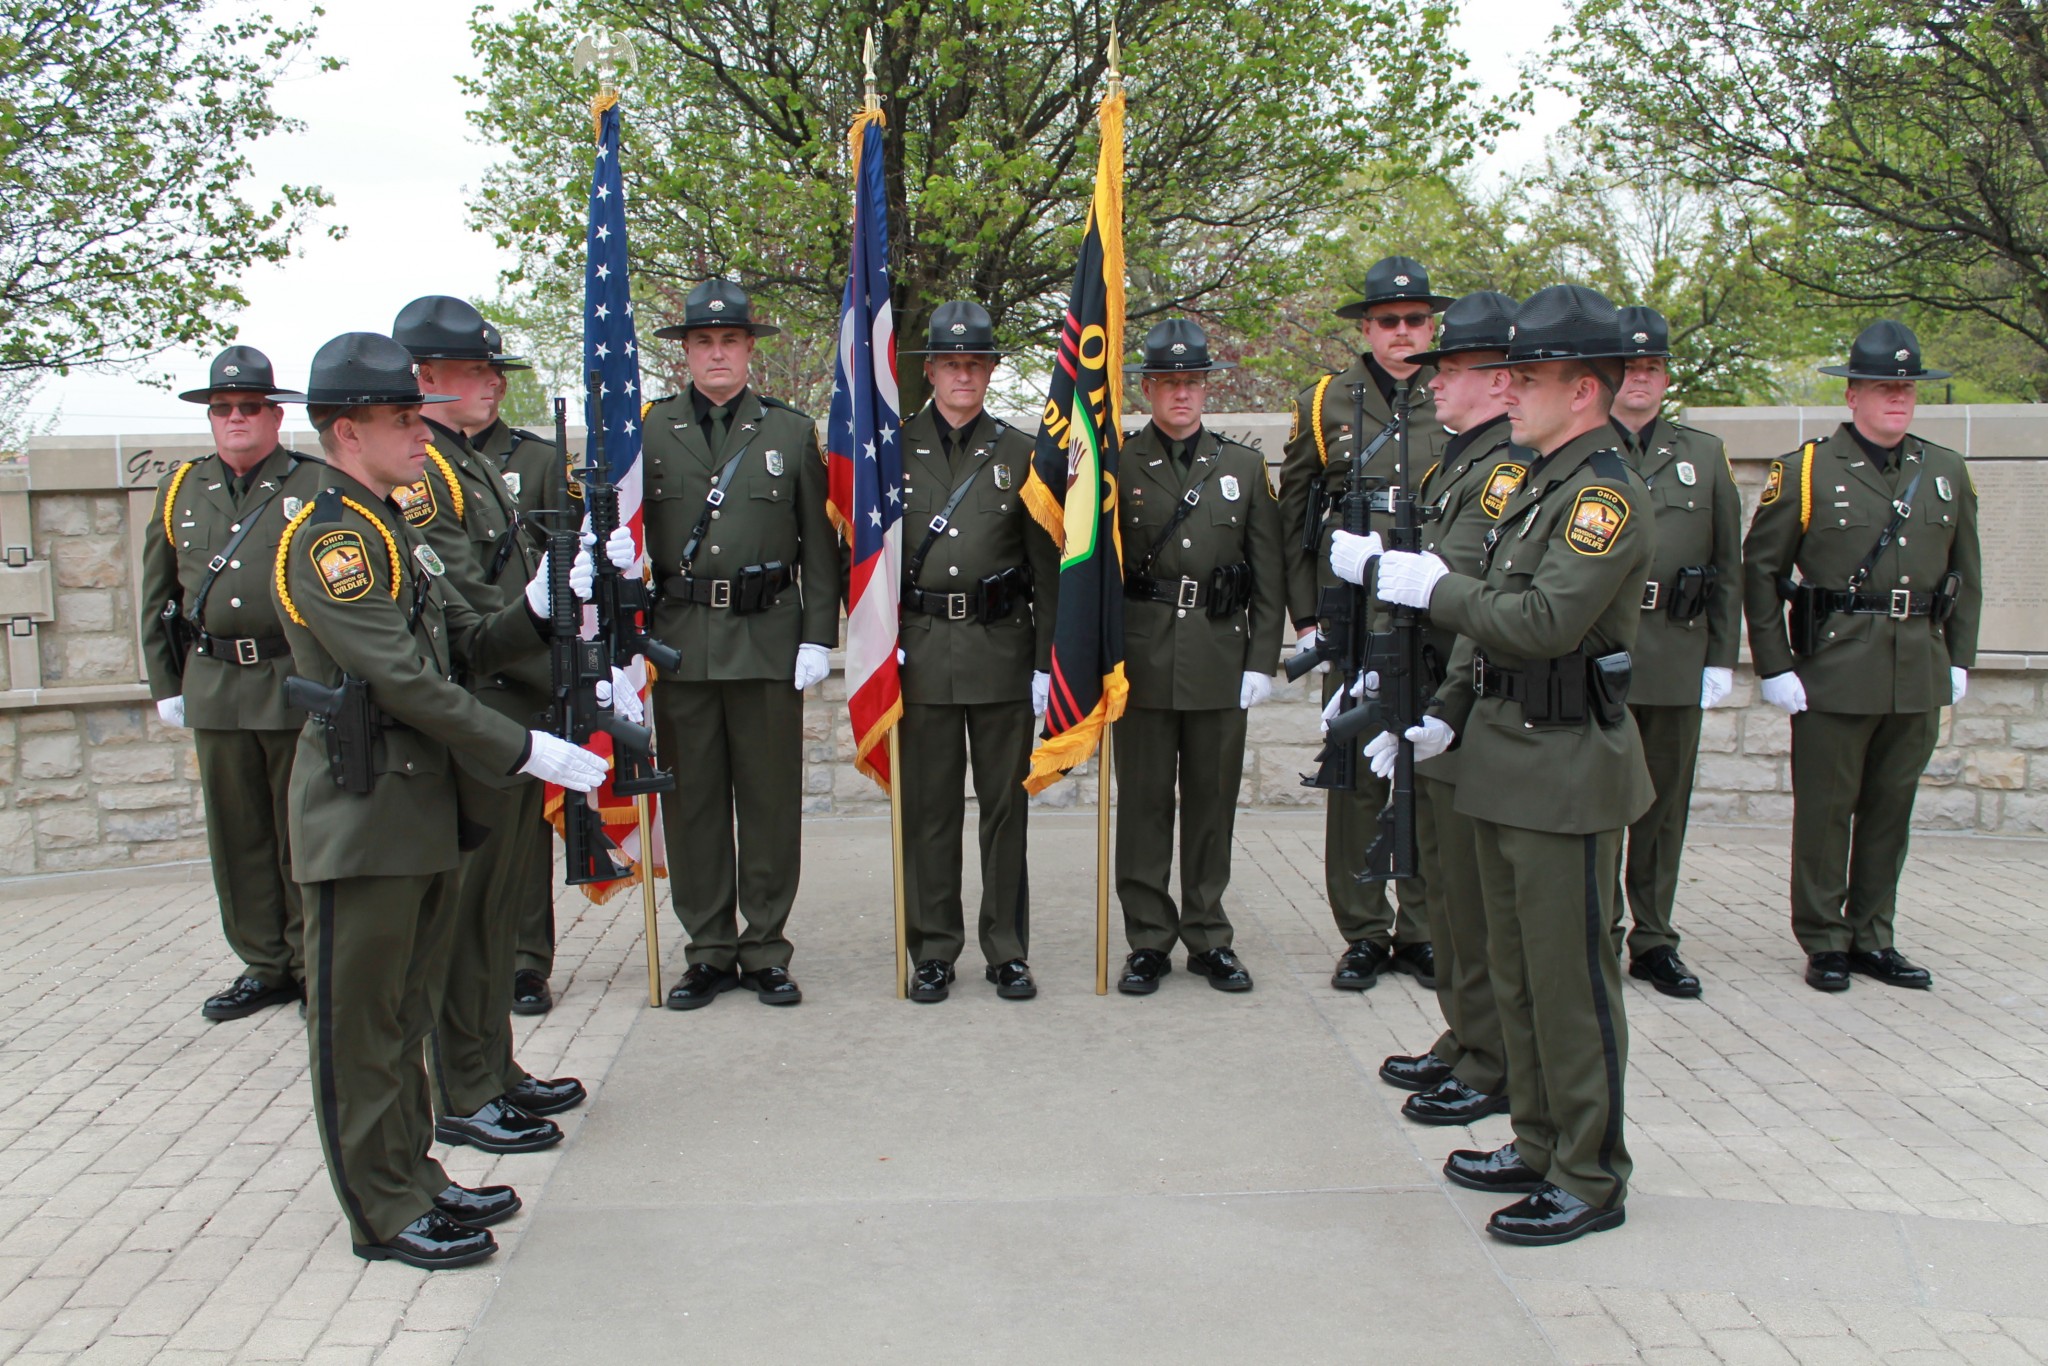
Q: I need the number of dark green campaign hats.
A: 12